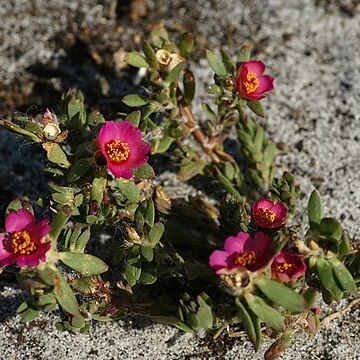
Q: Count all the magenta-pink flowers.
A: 6